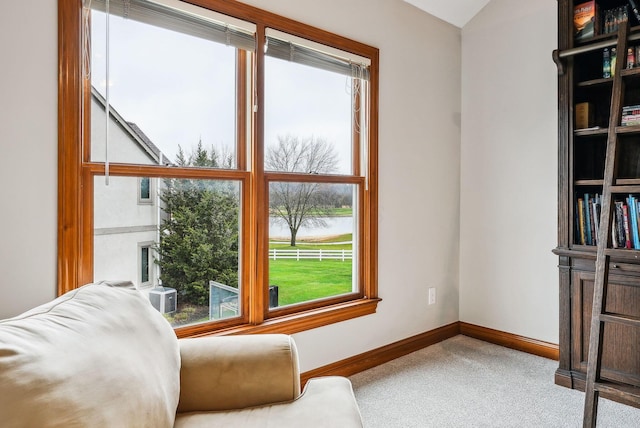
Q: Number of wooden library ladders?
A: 1